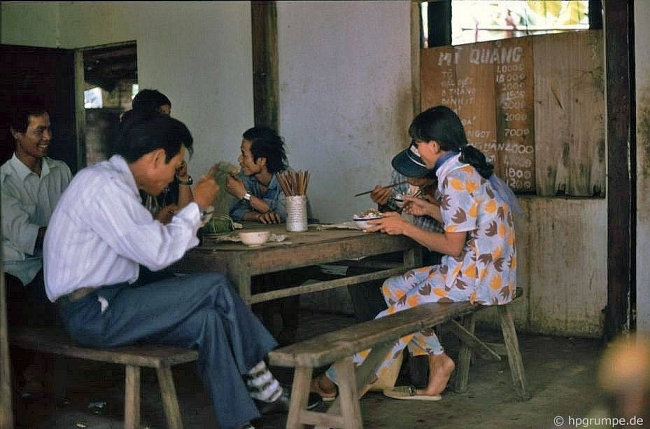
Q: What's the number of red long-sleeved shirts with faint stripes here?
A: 0